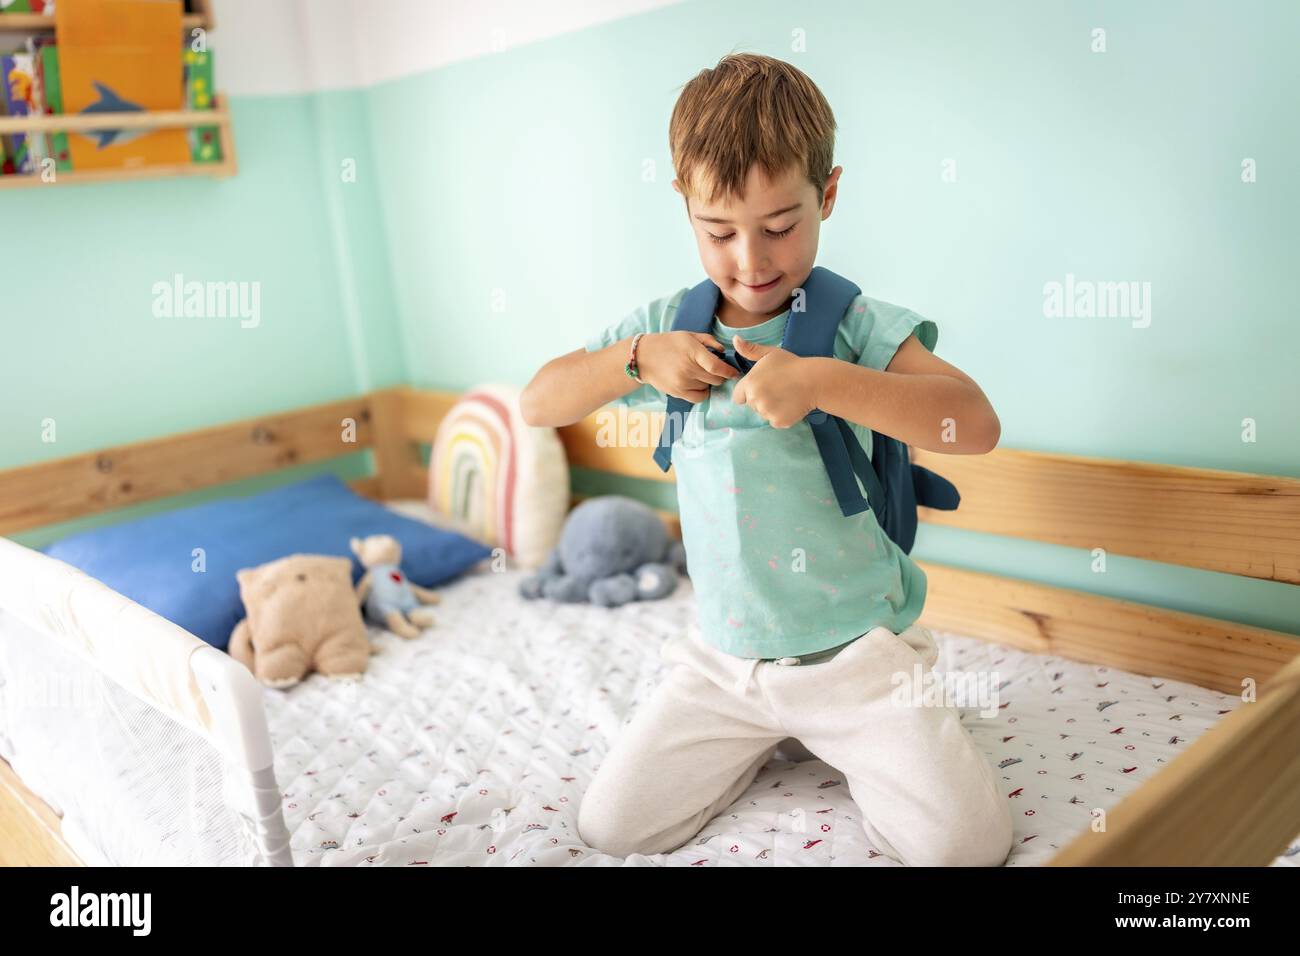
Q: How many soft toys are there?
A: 3